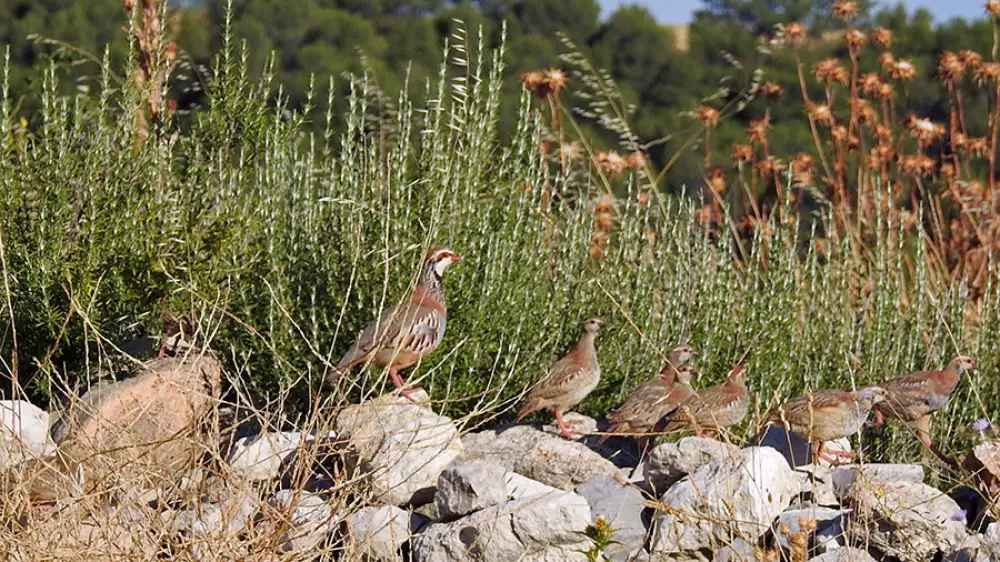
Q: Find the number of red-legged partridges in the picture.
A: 7